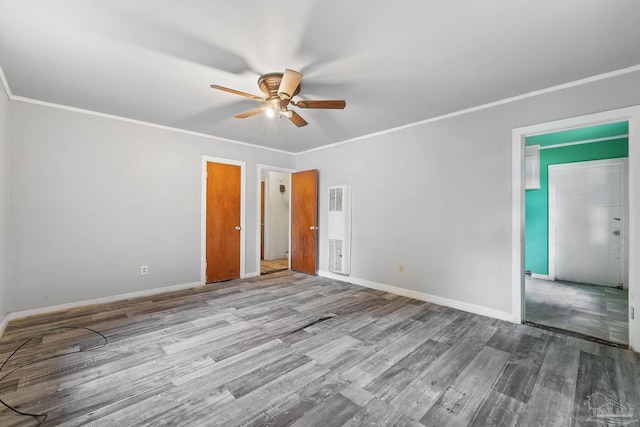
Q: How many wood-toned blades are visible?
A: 5